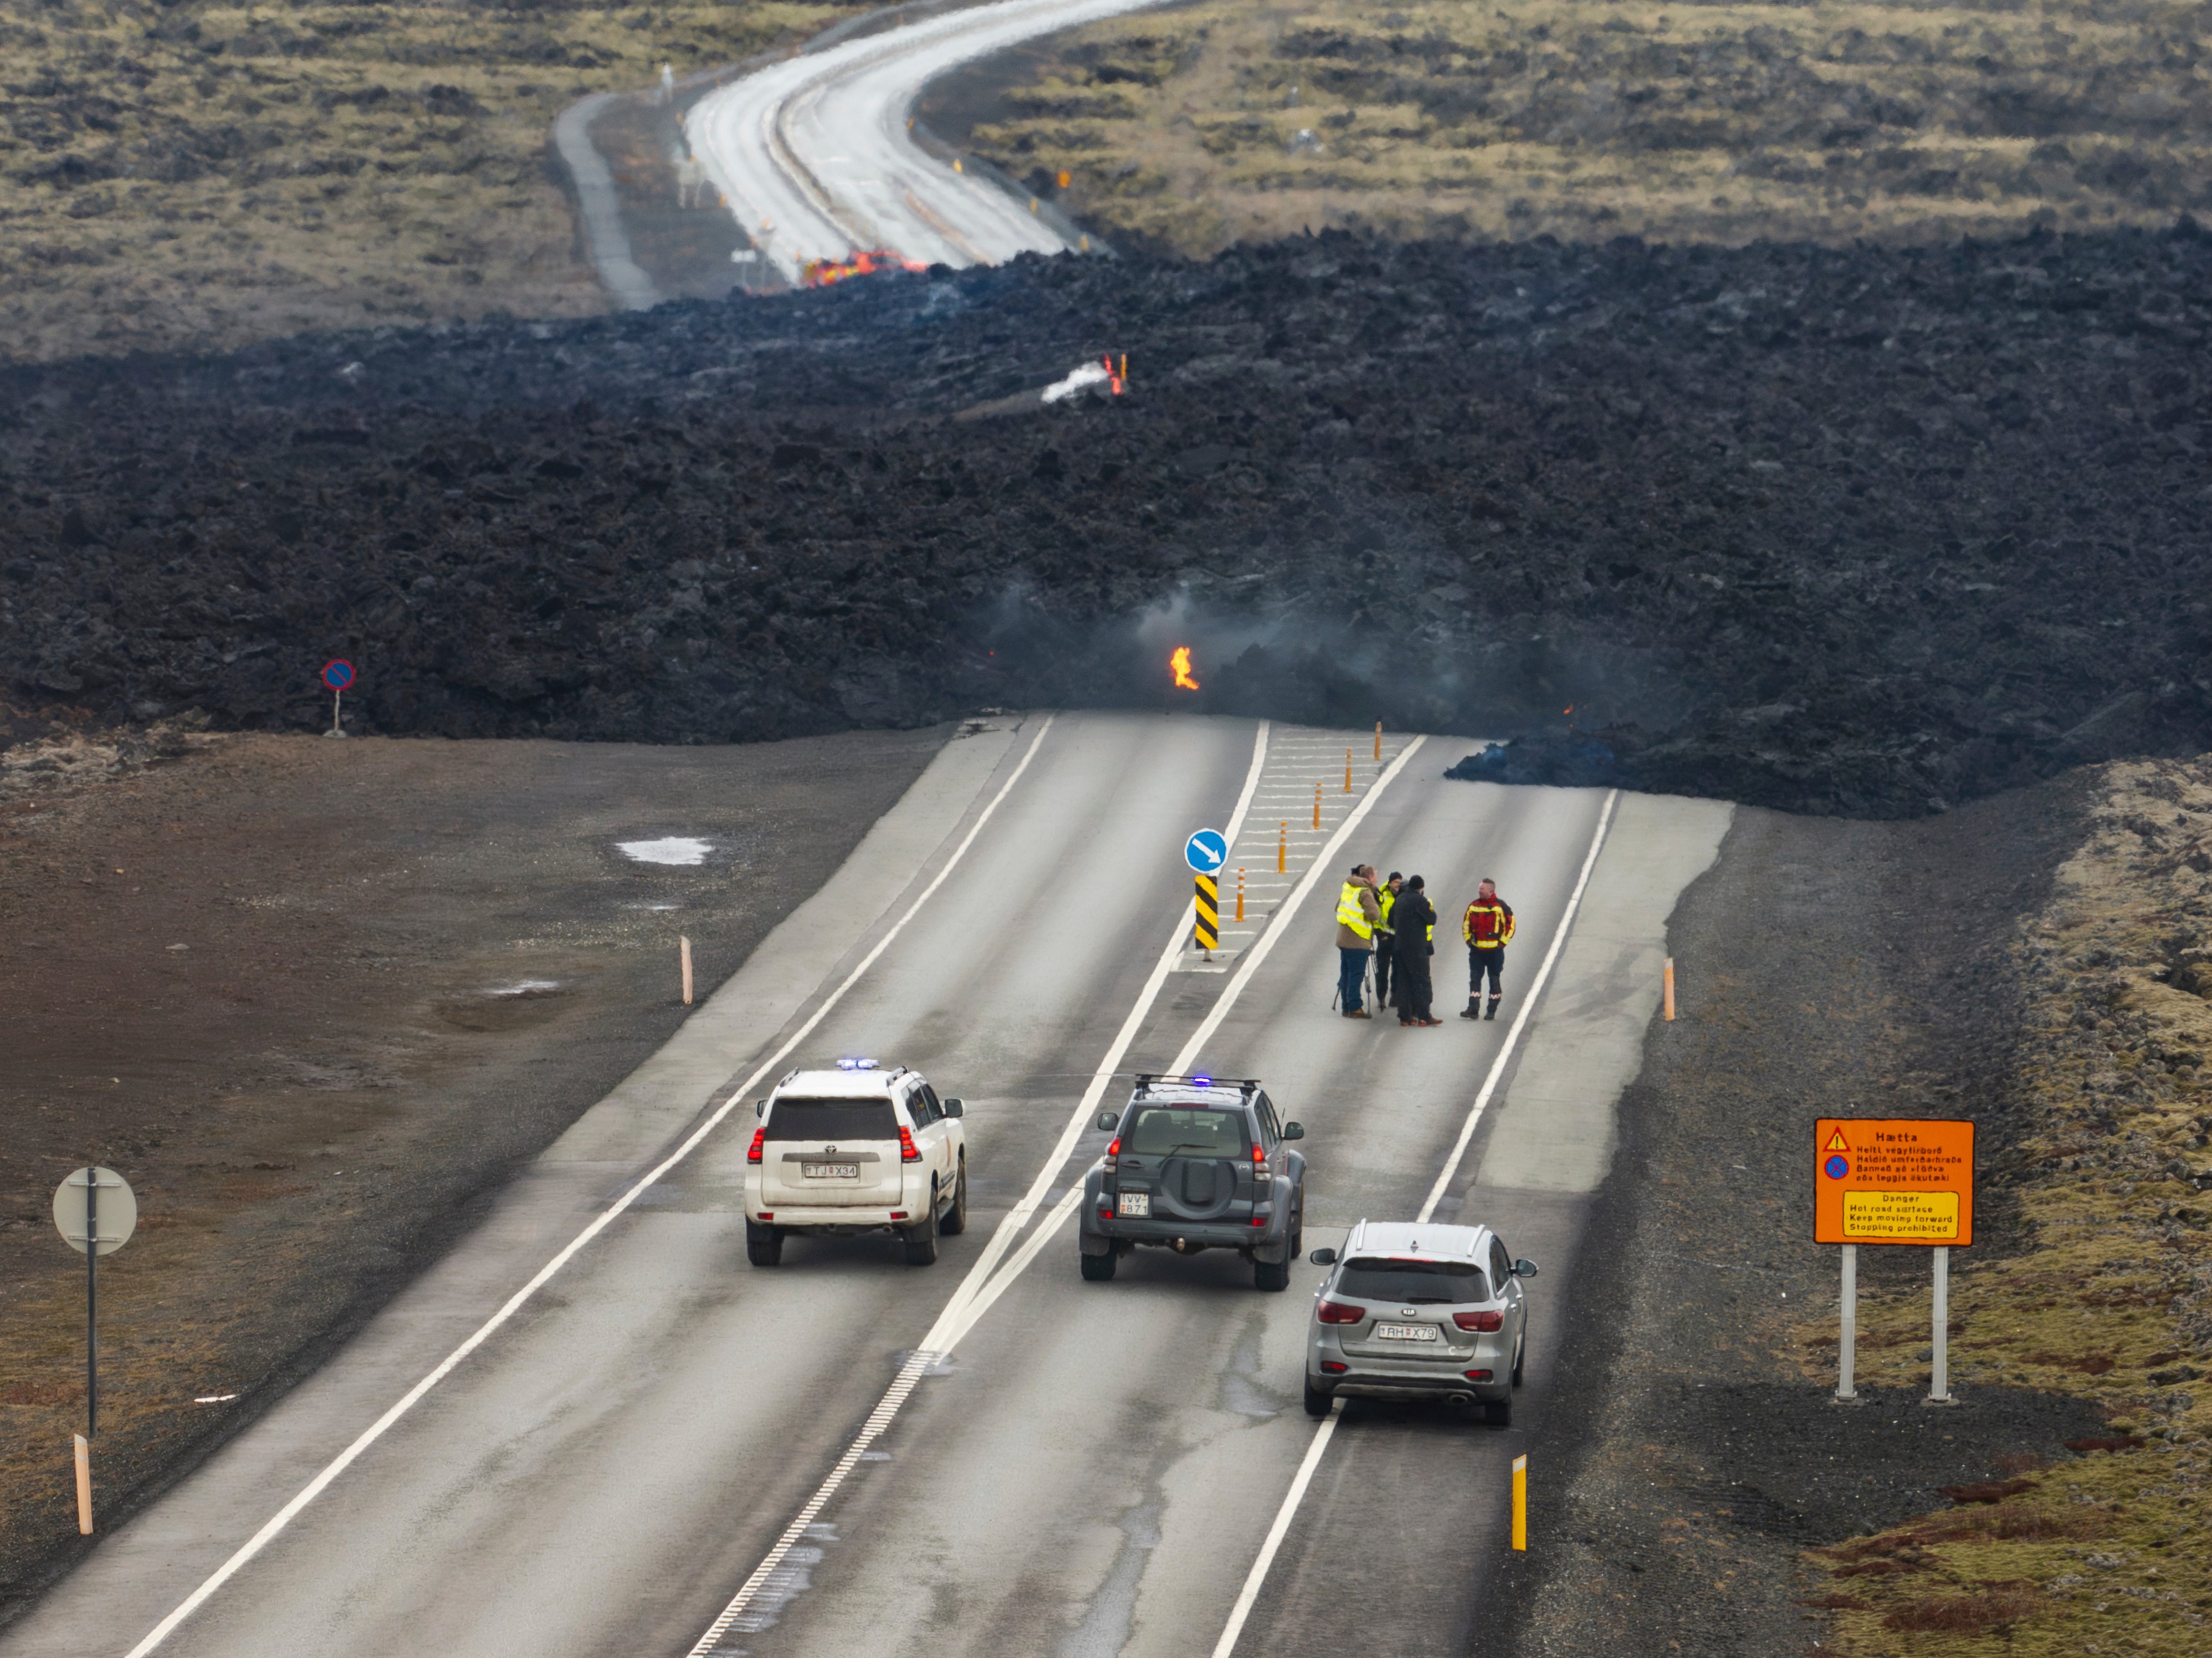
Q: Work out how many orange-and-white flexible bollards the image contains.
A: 5